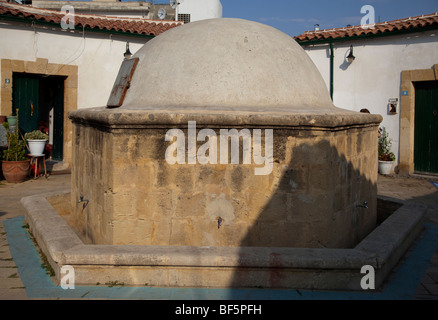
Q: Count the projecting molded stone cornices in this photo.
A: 1